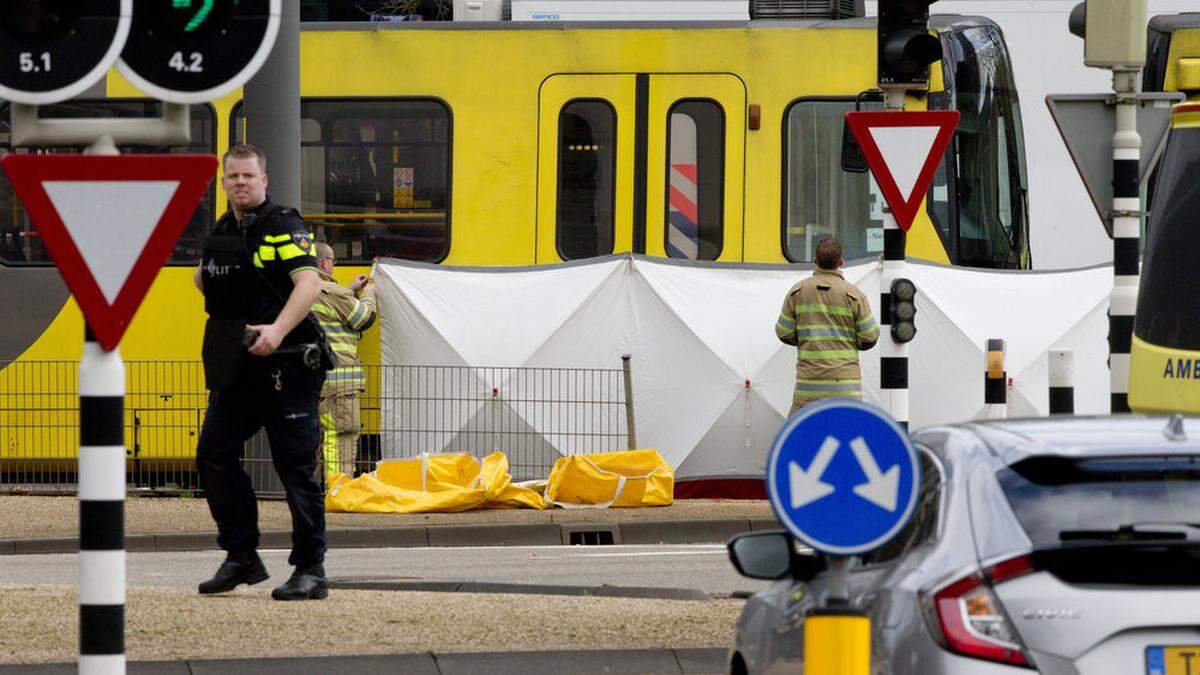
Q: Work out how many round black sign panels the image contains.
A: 2